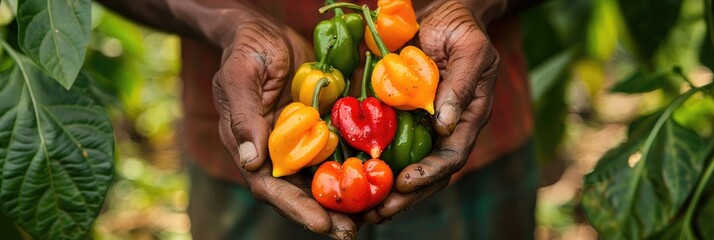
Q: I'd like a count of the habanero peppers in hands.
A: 8